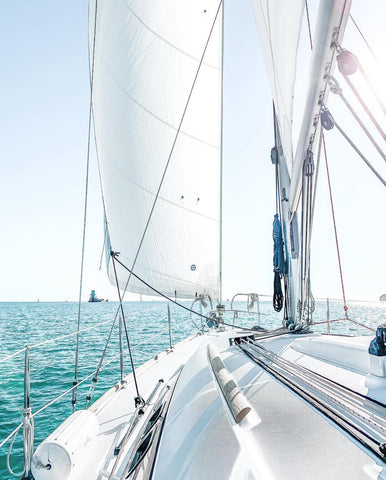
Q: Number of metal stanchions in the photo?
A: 4